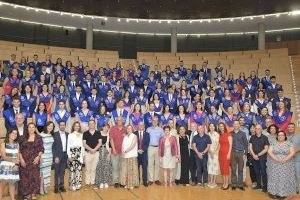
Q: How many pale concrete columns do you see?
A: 3